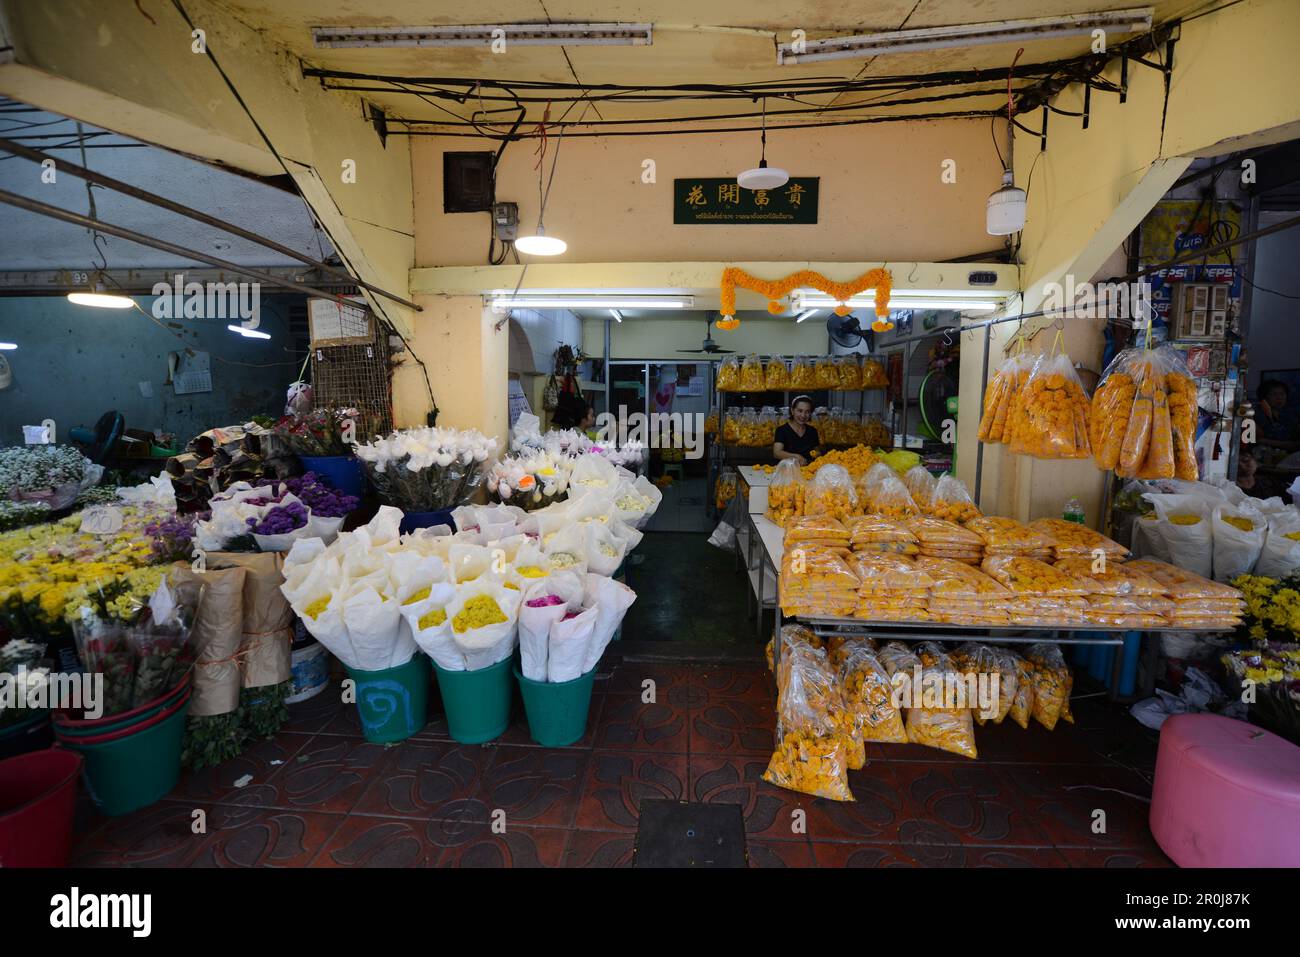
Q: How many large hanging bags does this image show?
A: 3